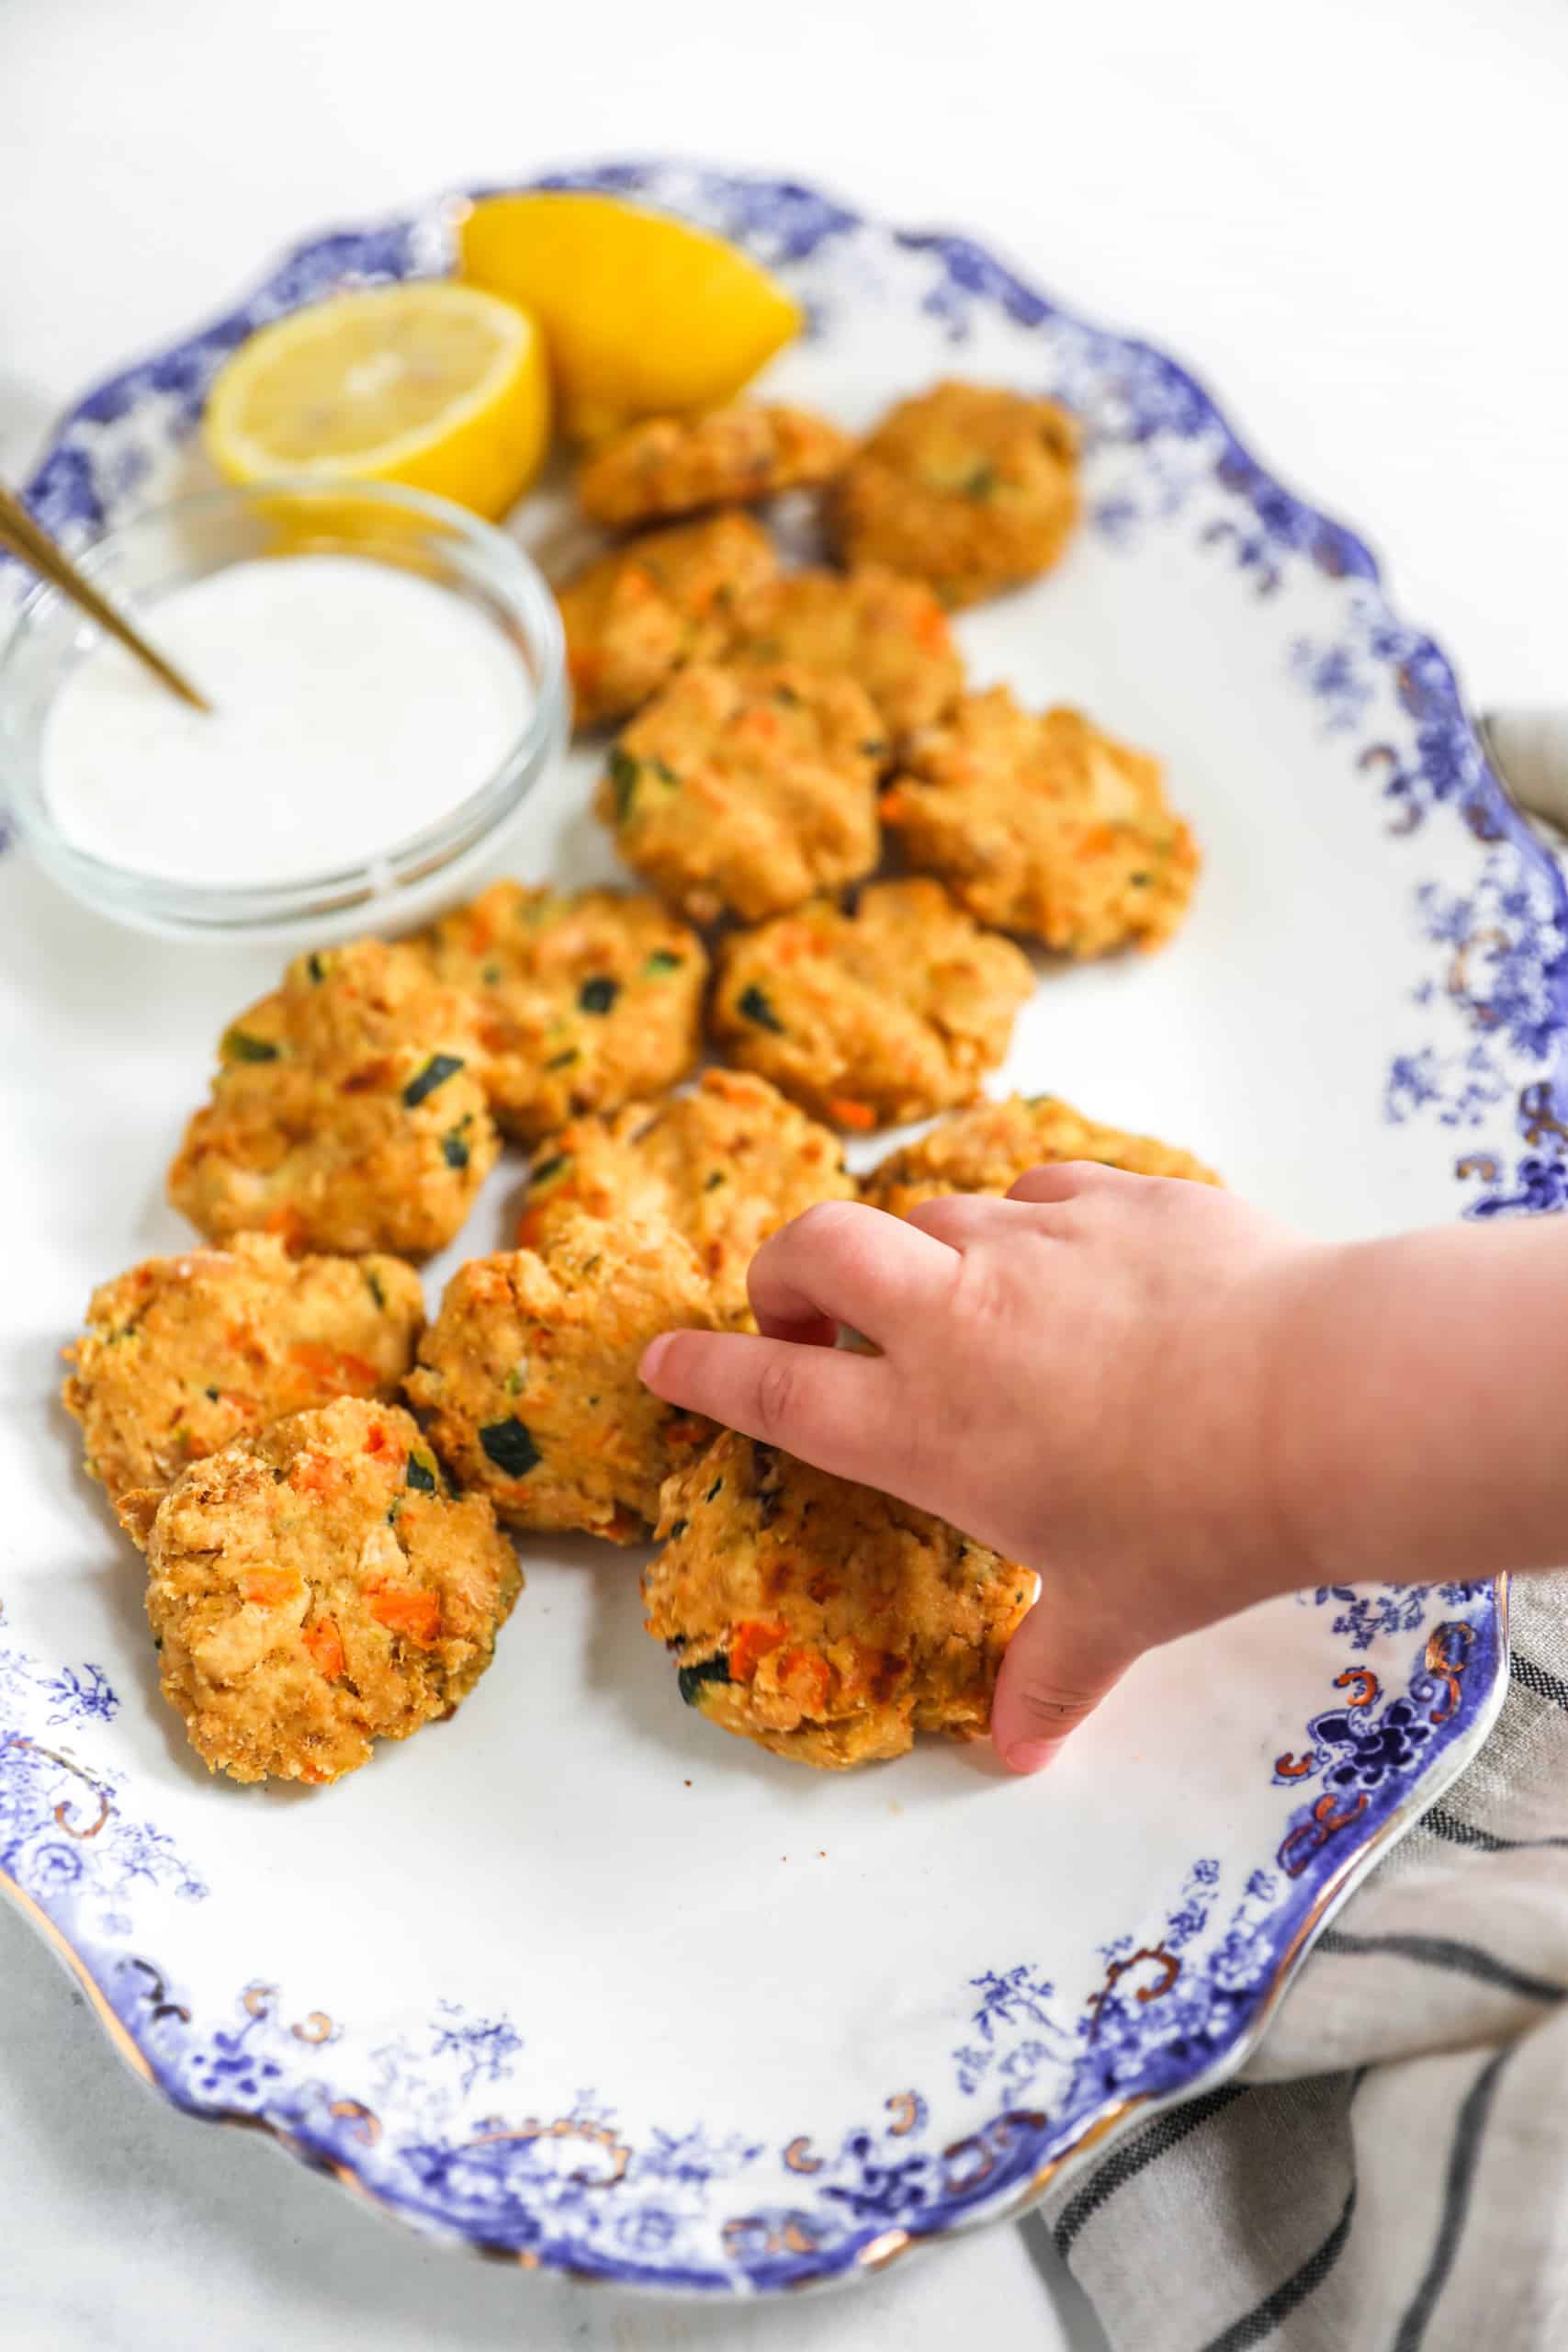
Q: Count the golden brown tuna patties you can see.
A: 15